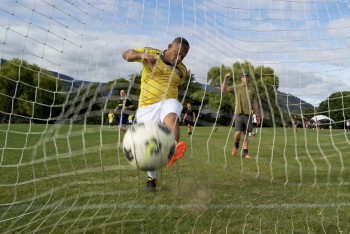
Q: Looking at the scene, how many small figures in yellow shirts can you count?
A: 2